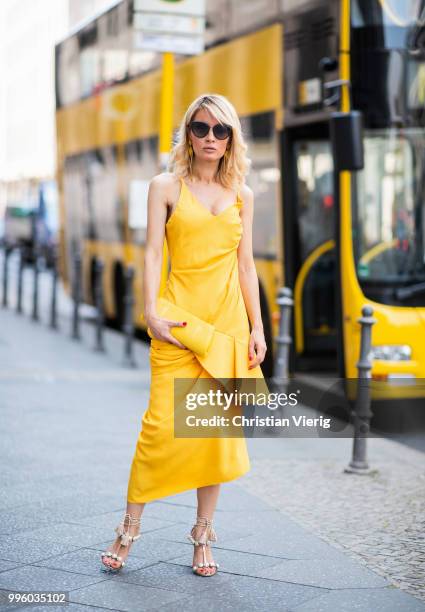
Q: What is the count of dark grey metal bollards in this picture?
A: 9